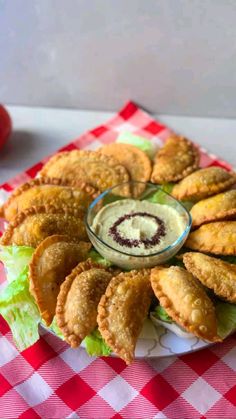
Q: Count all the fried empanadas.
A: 13